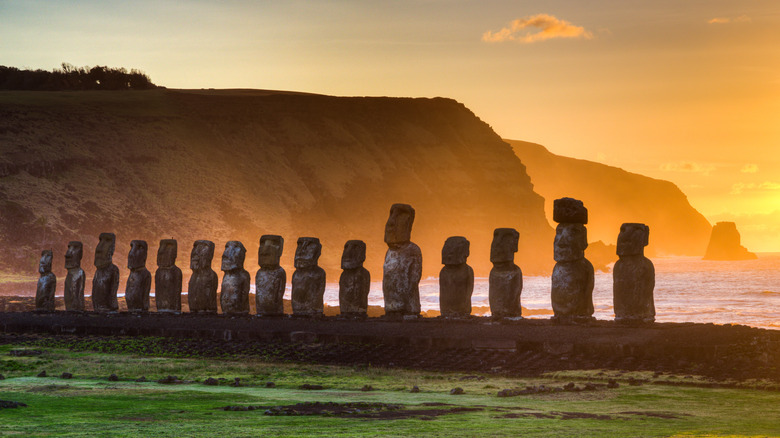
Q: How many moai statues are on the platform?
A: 15